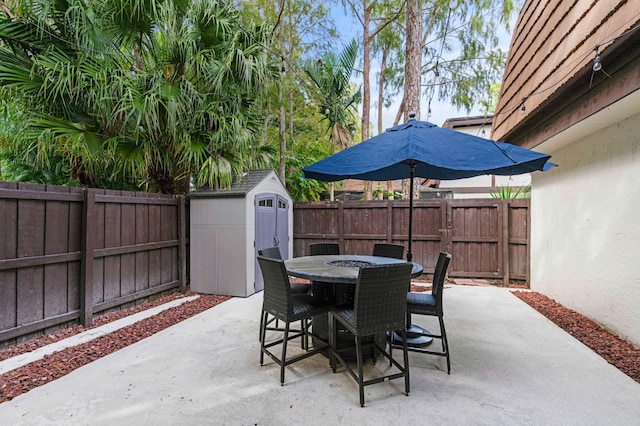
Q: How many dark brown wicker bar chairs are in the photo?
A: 6